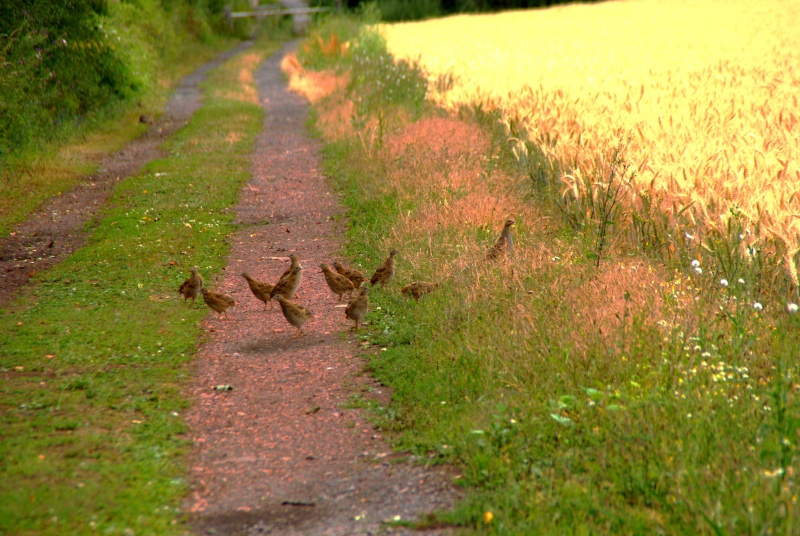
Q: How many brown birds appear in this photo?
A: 12